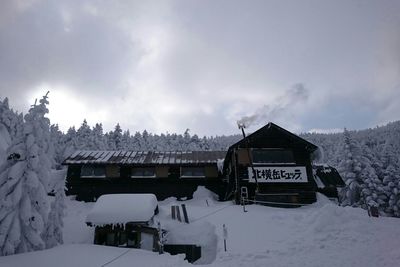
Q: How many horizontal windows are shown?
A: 4